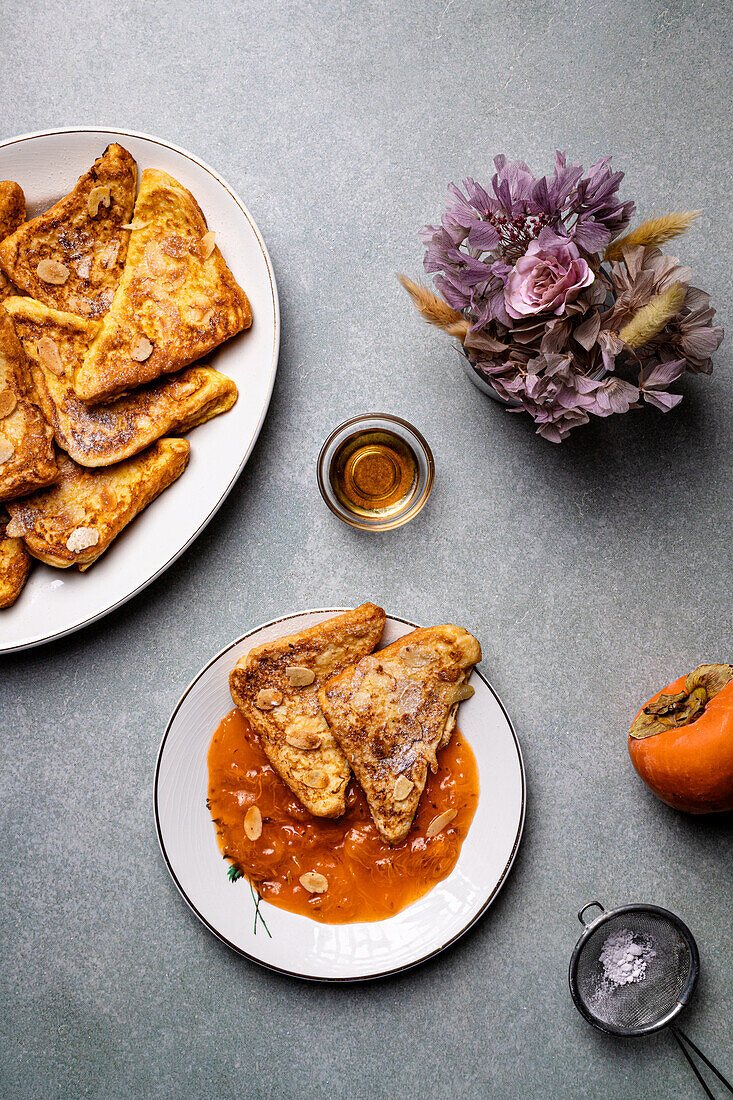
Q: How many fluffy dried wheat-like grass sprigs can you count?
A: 3